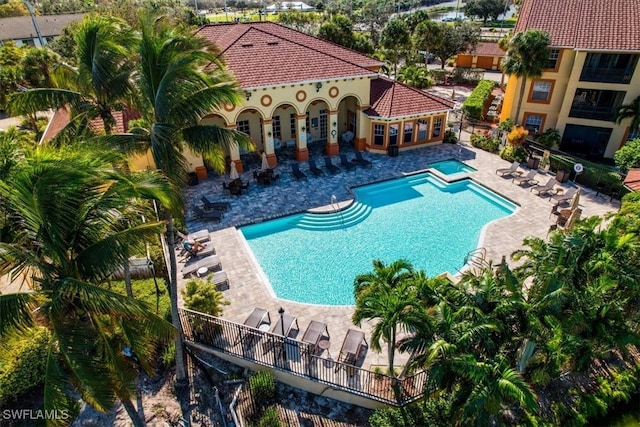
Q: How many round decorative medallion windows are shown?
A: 4